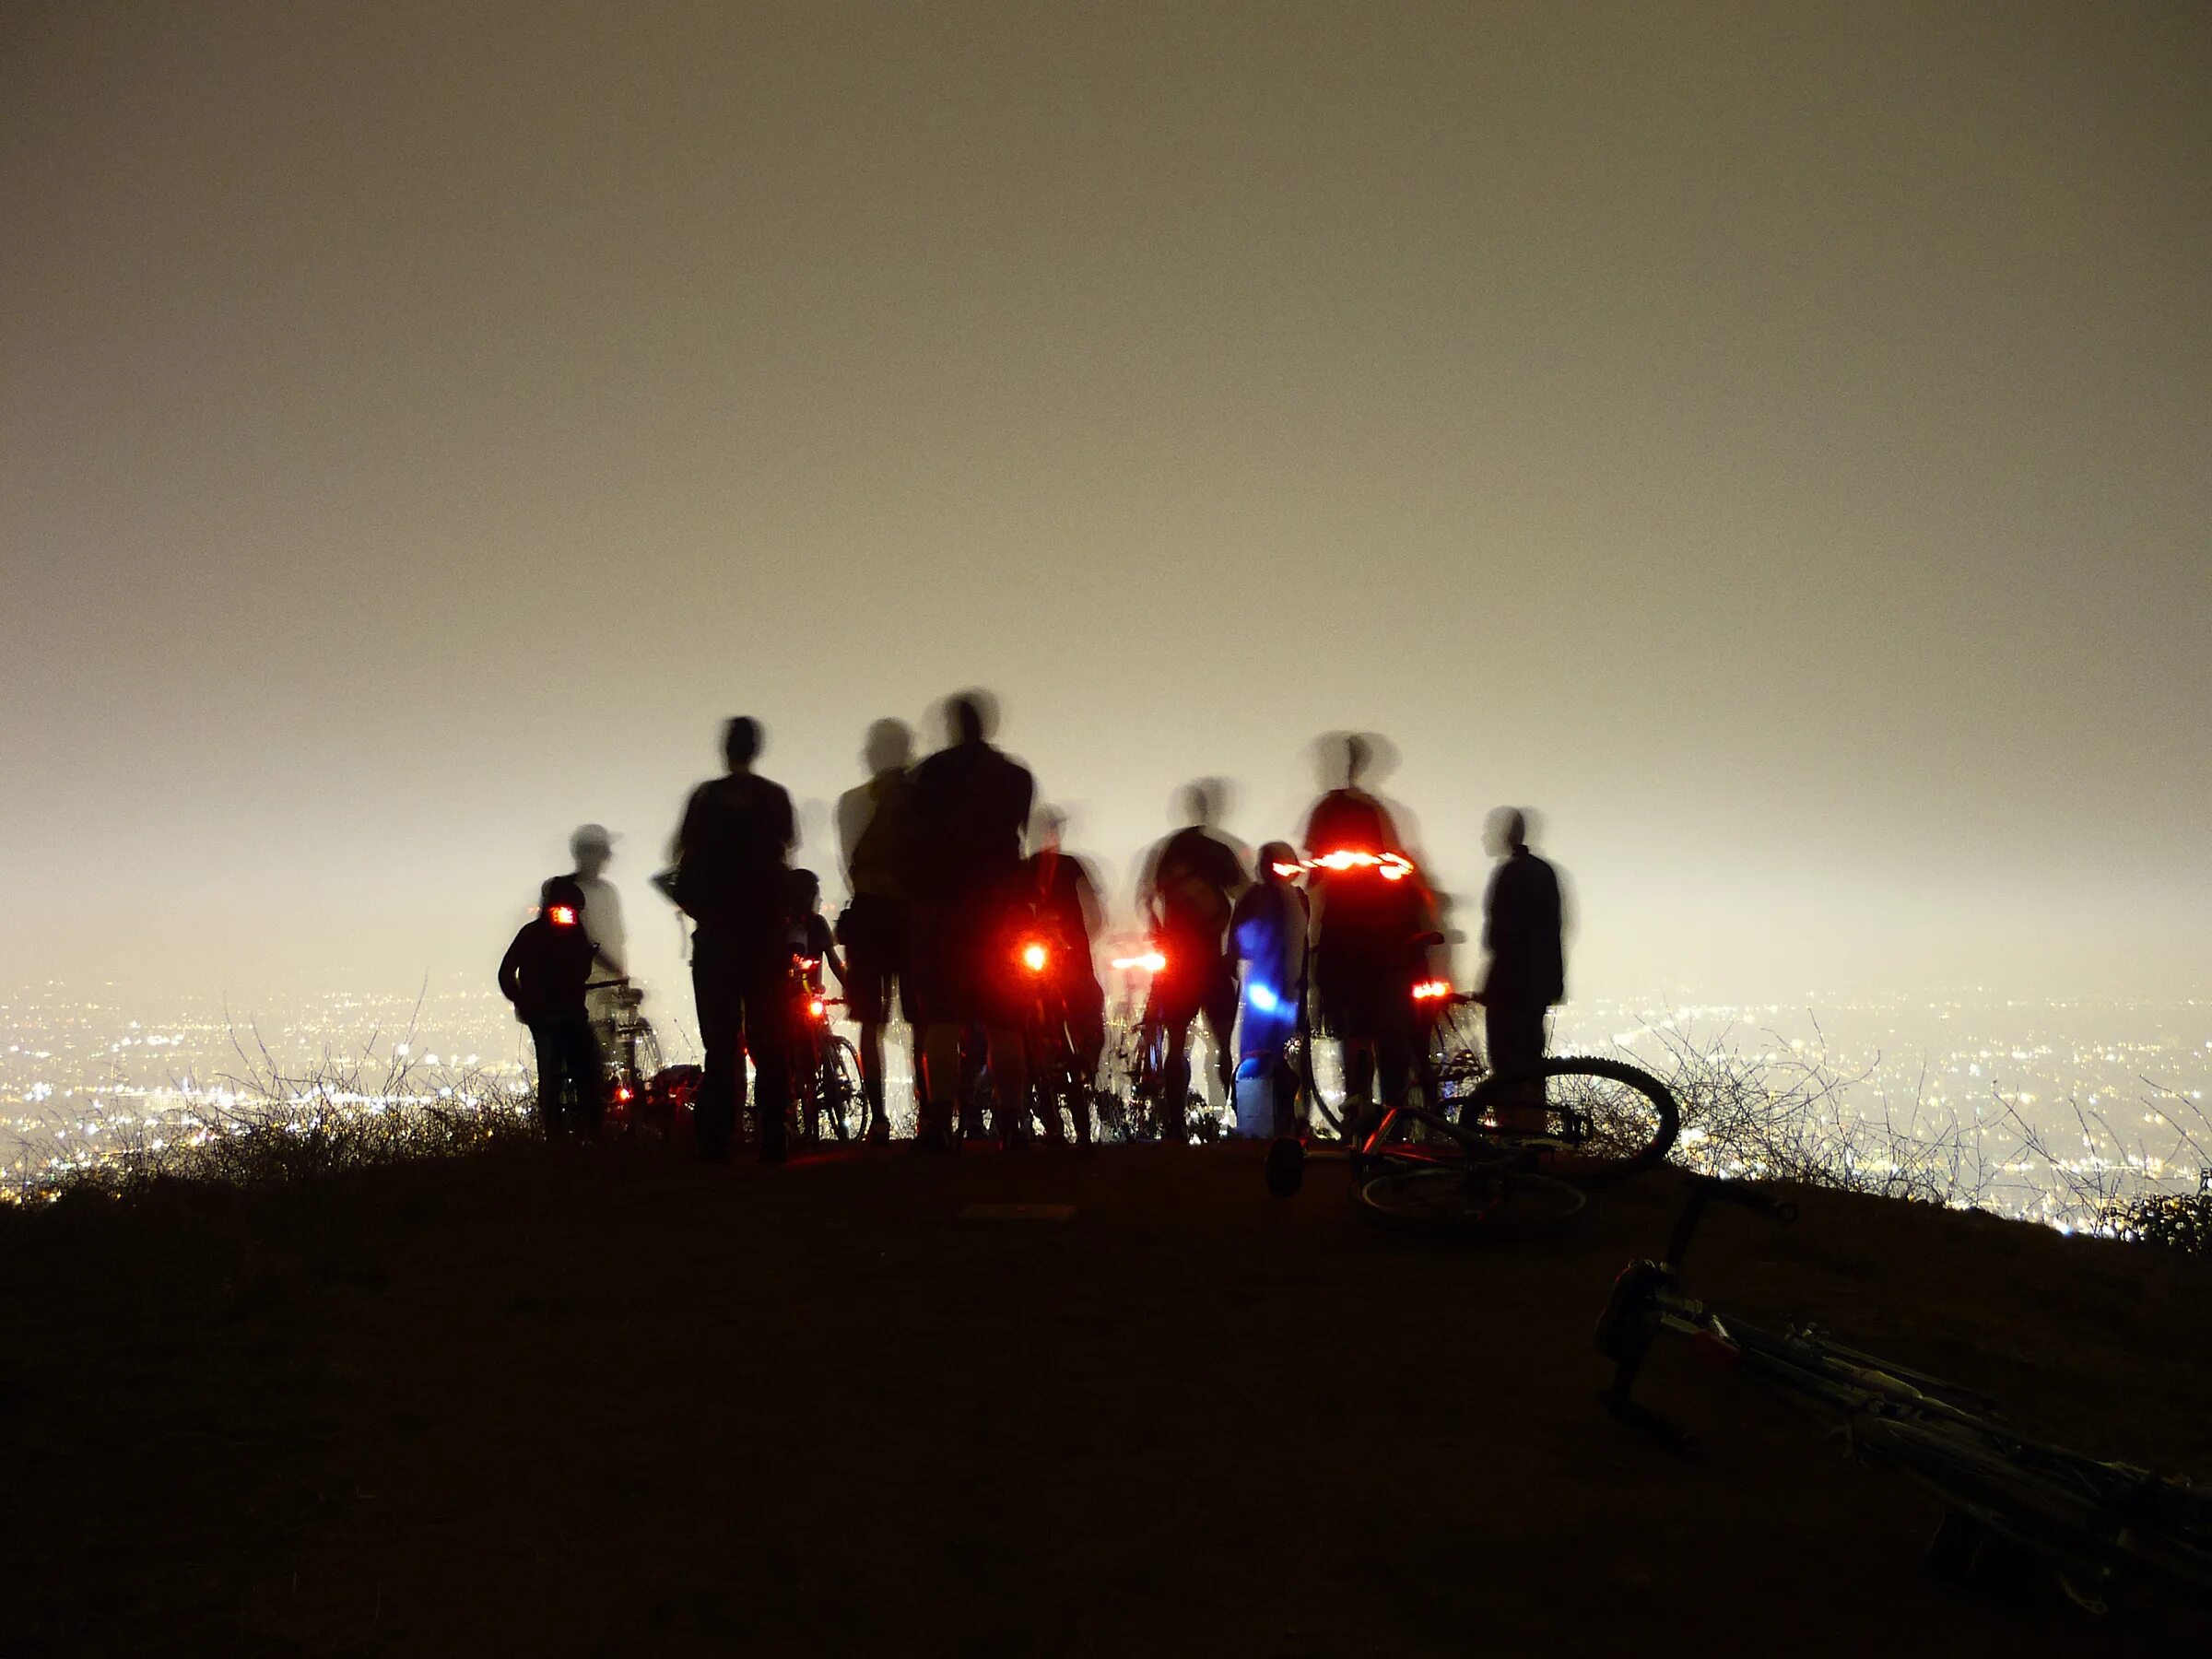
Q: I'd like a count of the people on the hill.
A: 11